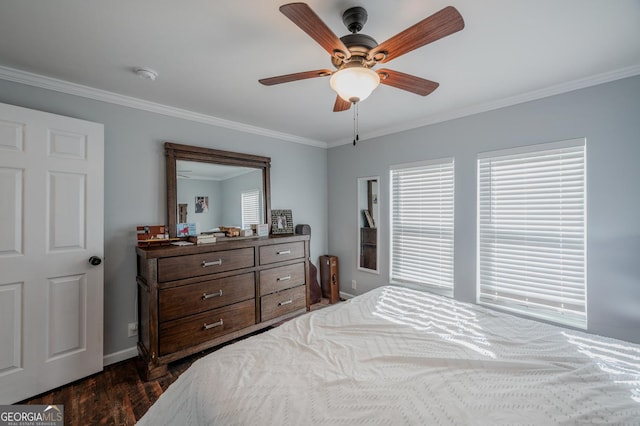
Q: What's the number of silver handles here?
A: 6